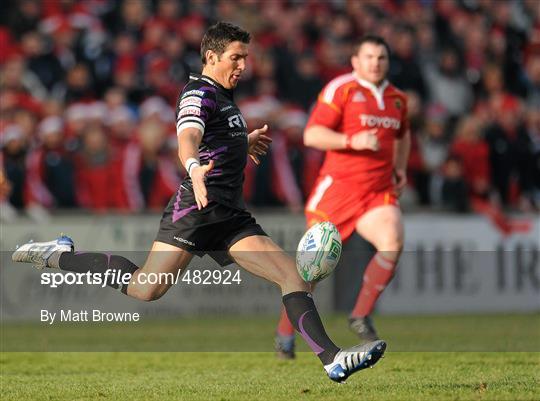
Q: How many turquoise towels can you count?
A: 0